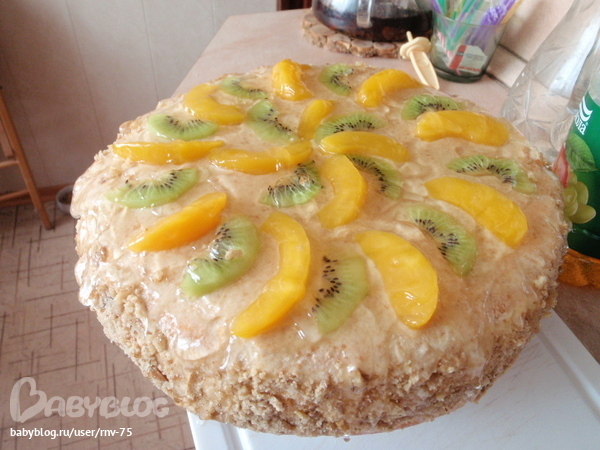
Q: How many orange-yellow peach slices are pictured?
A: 13